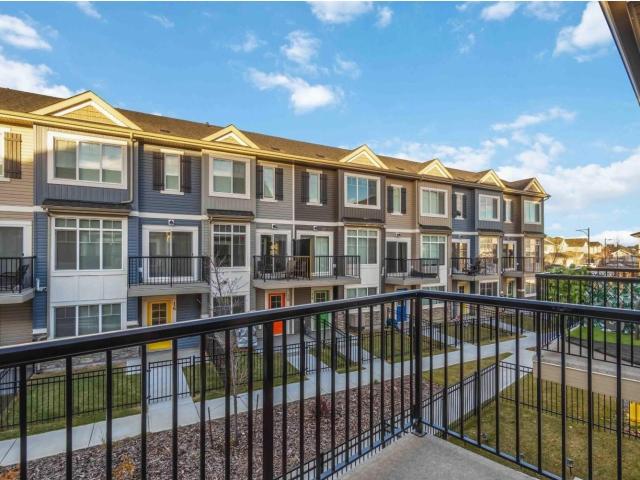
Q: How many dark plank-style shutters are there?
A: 13